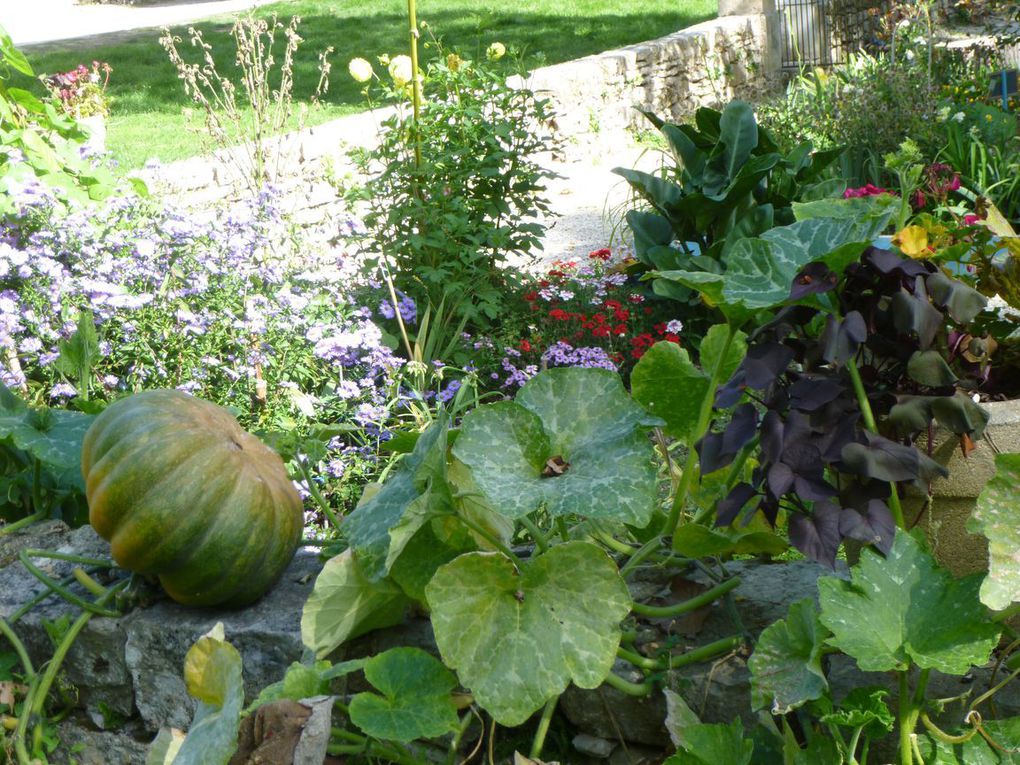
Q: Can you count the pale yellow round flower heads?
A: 3